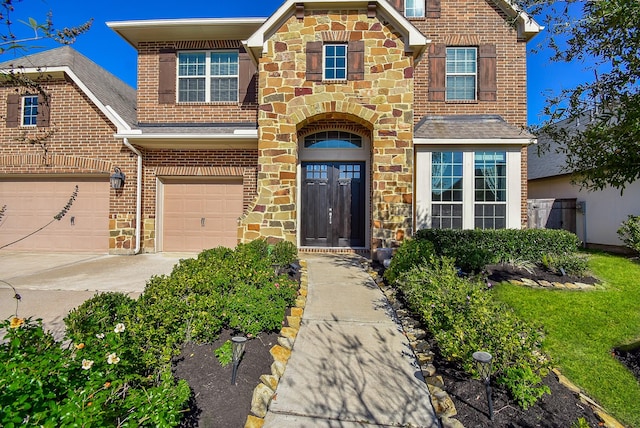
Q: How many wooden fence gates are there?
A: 1